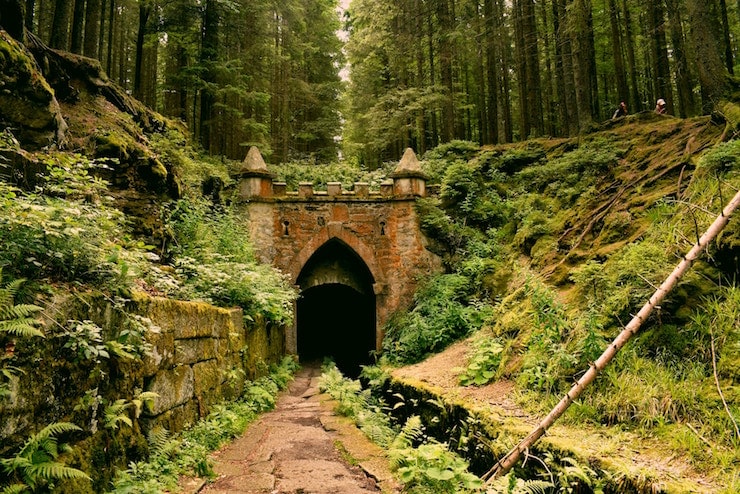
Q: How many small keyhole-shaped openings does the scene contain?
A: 2